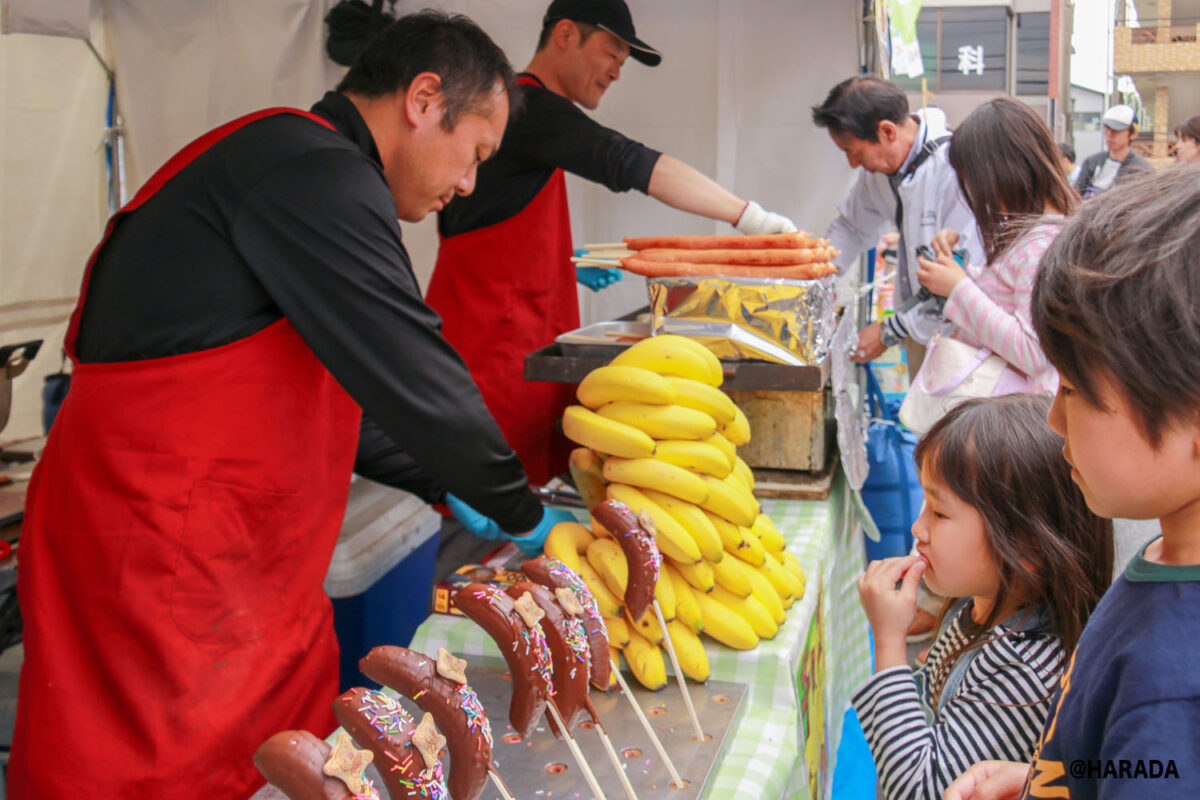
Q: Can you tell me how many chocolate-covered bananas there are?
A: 7